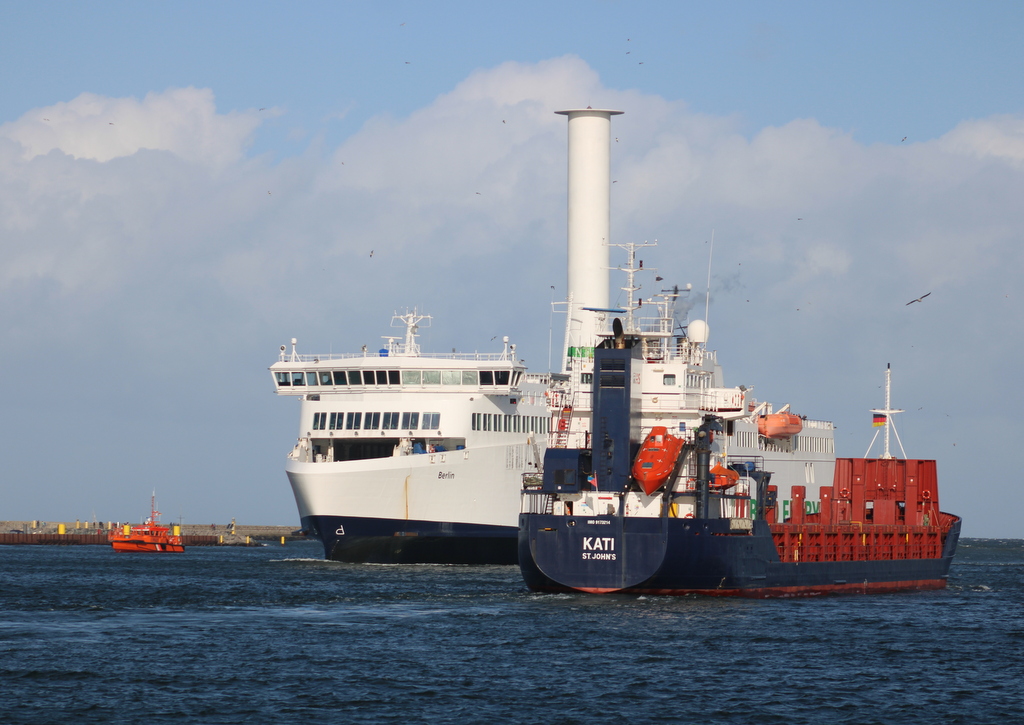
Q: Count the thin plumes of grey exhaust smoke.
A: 1